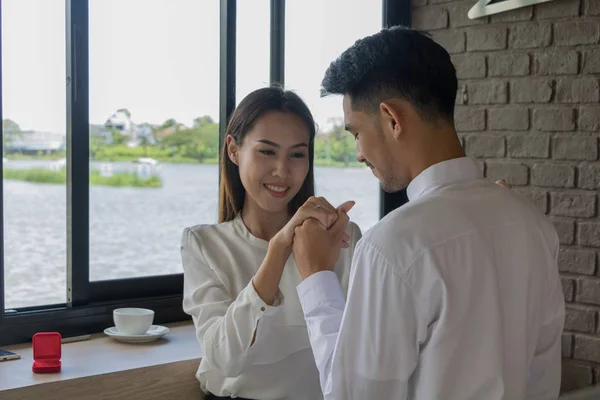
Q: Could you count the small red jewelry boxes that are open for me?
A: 1